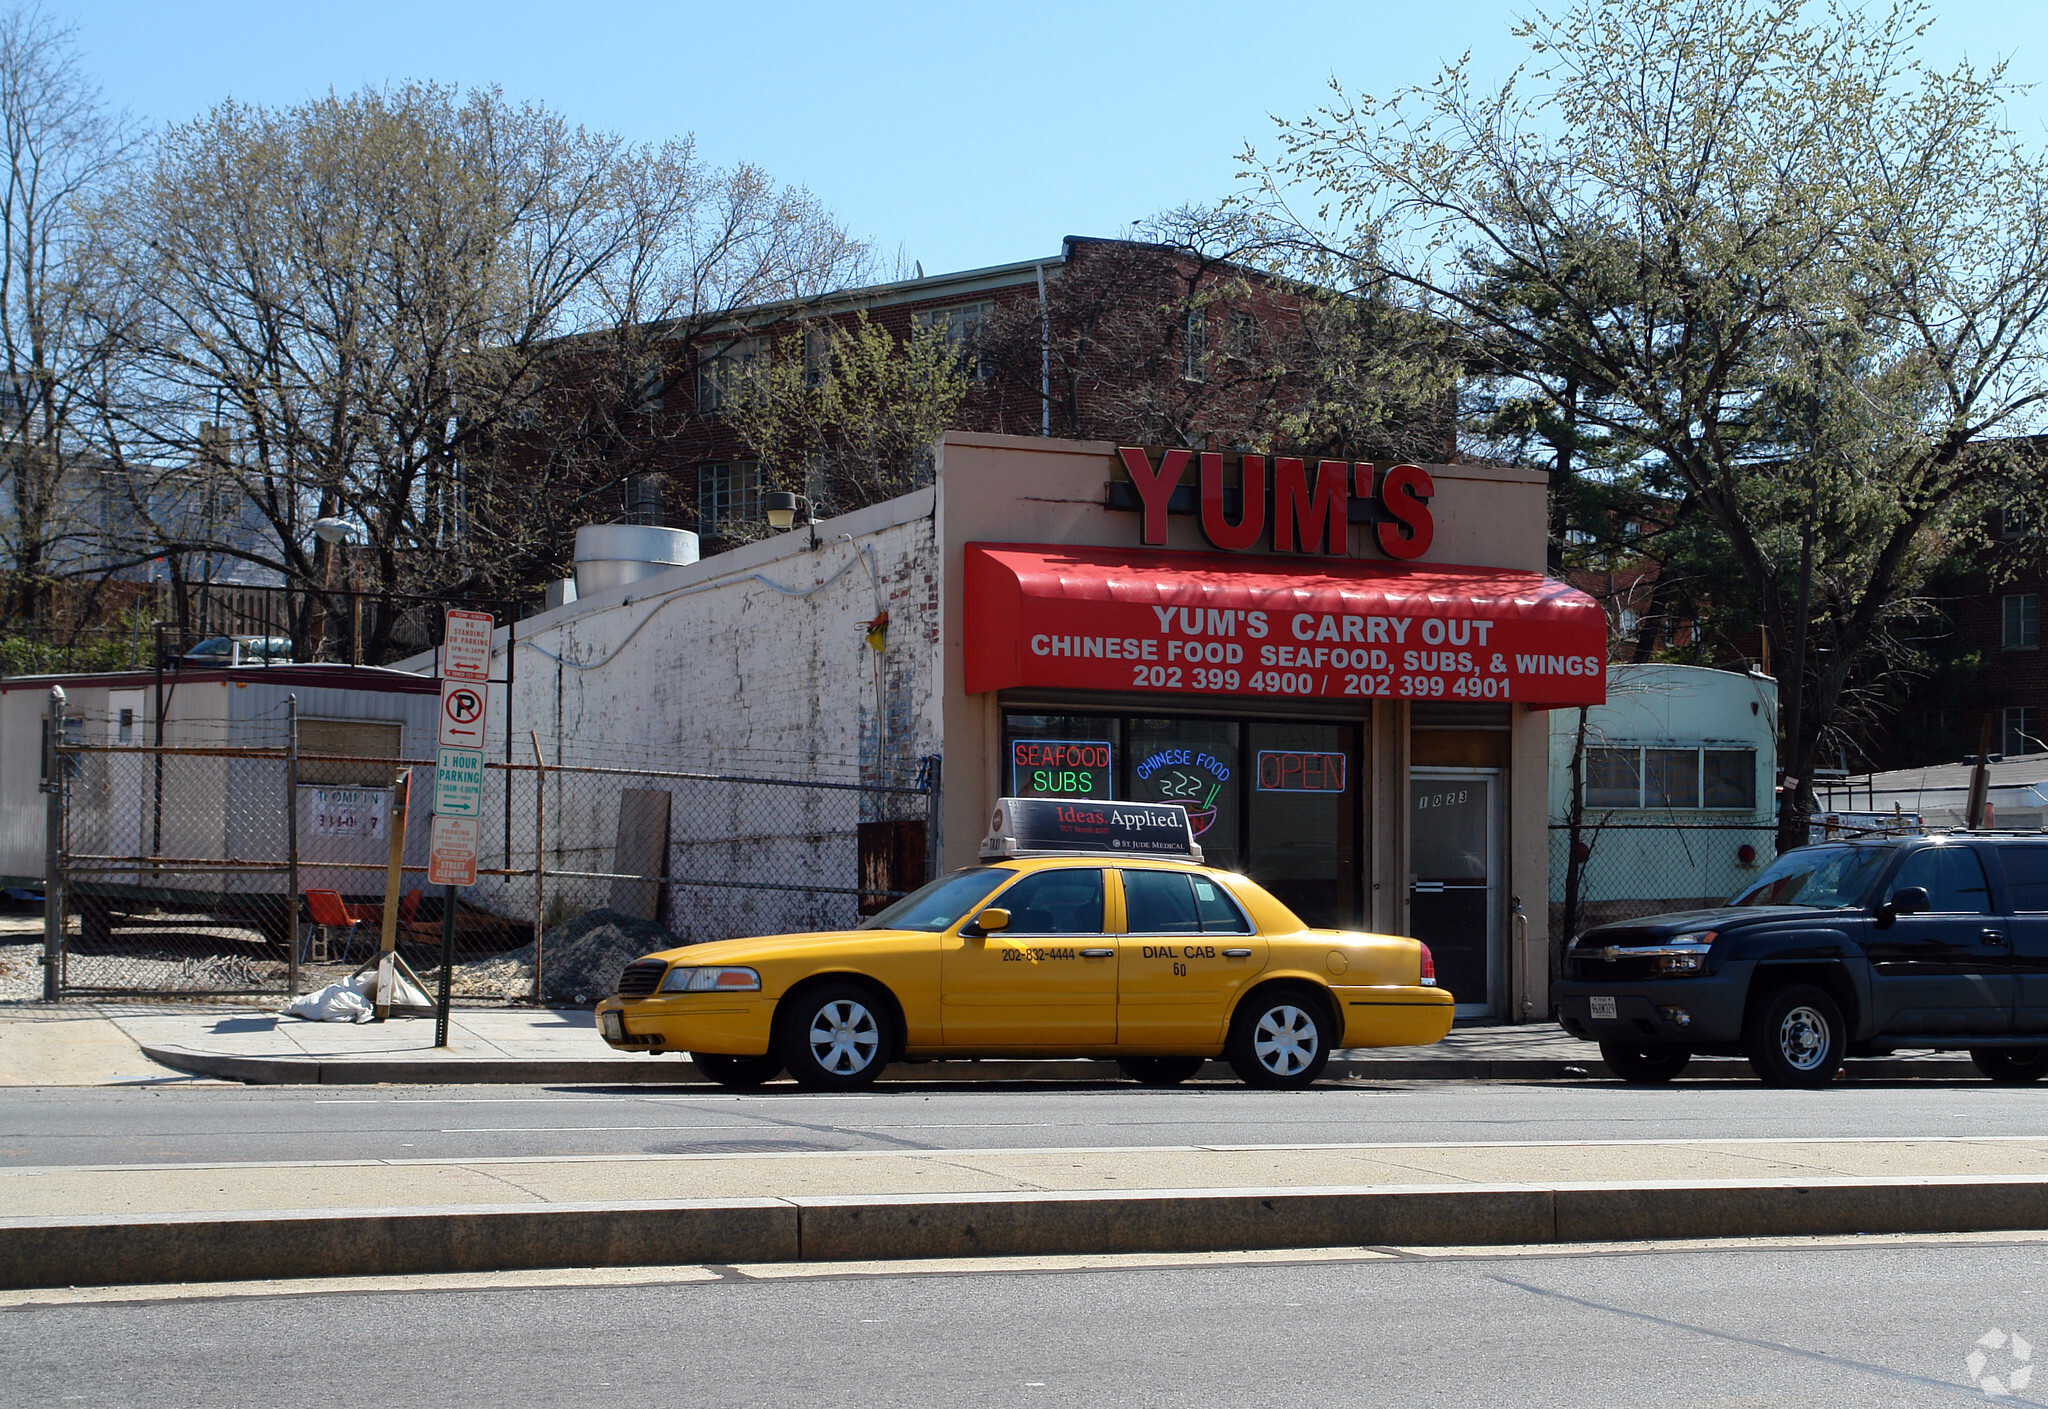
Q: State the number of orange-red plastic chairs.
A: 2